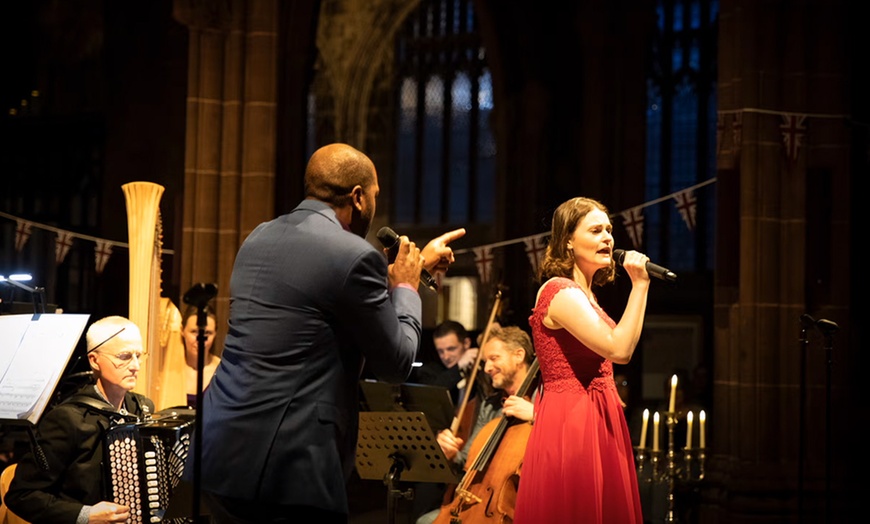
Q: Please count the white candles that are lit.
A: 5